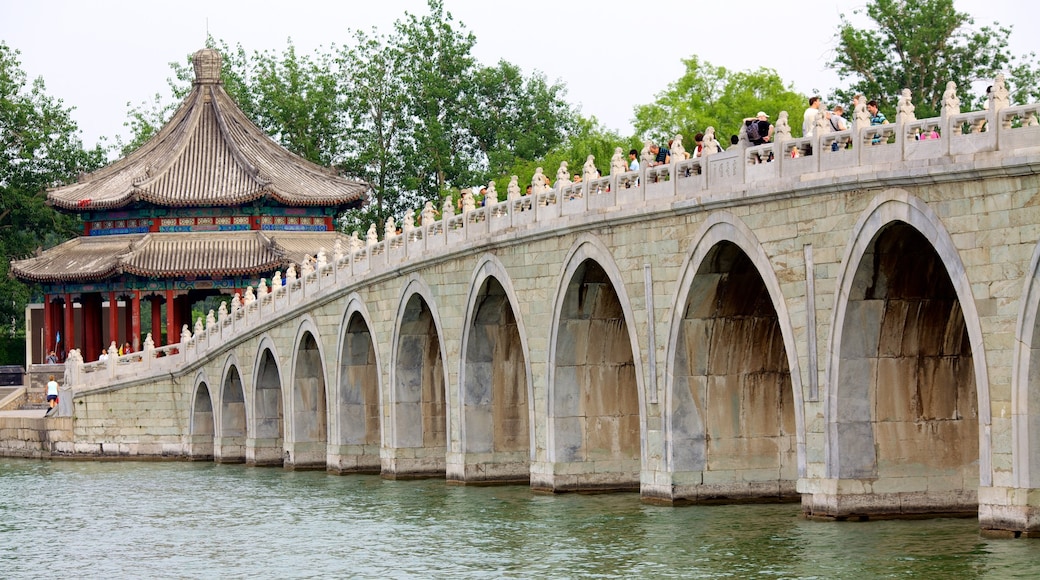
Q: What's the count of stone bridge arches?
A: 11